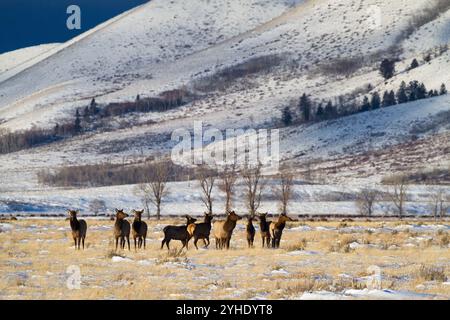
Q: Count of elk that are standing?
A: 9